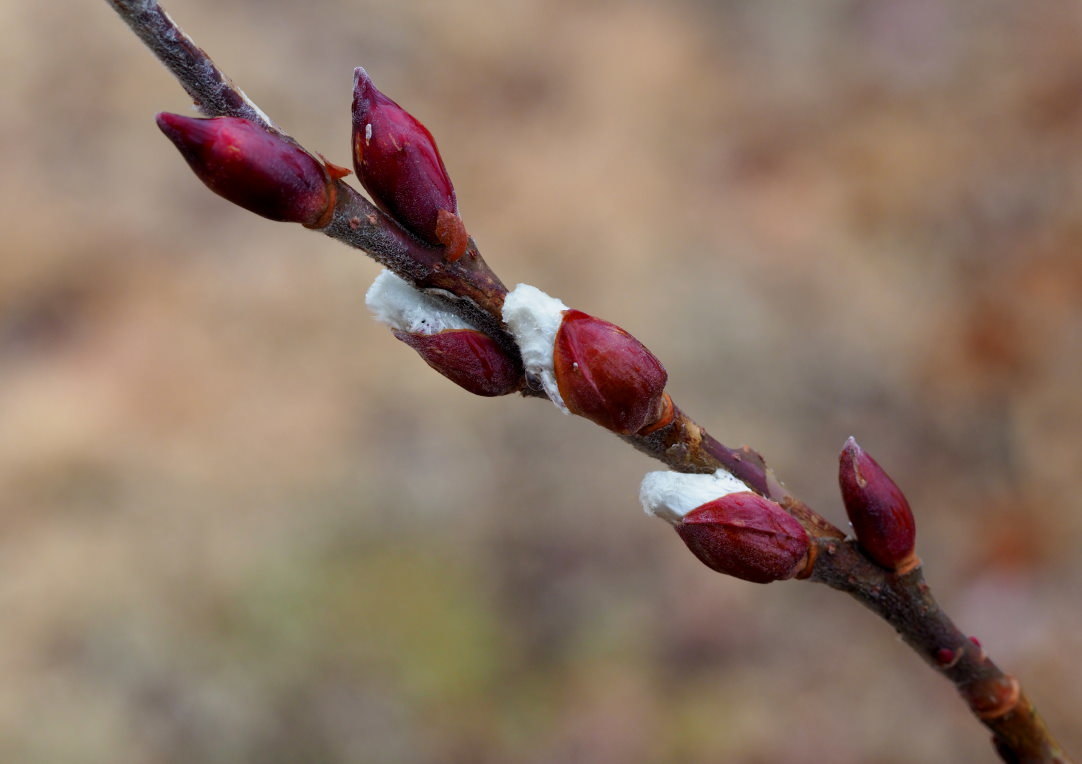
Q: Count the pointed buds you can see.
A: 3